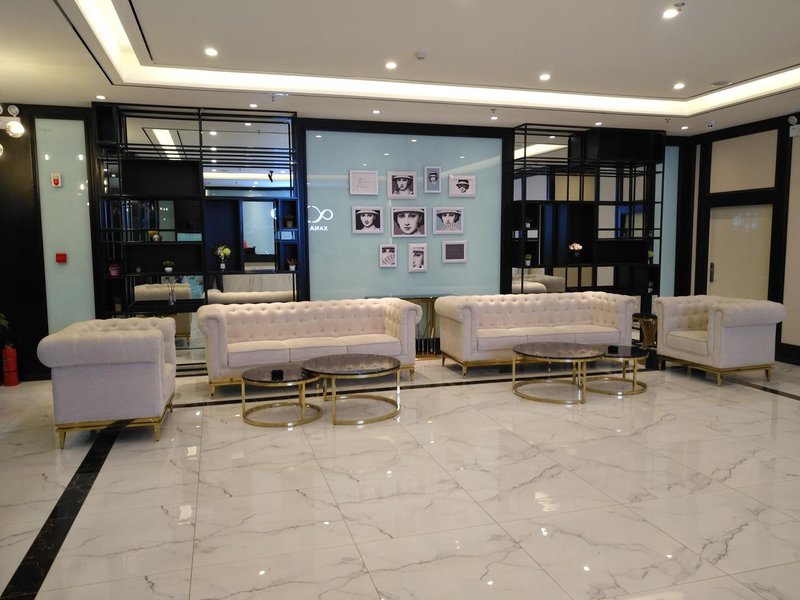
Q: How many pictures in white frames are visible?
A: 10